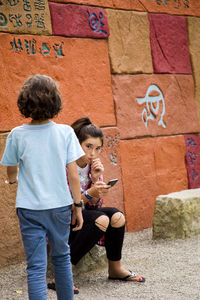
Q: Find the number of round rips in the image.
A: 2